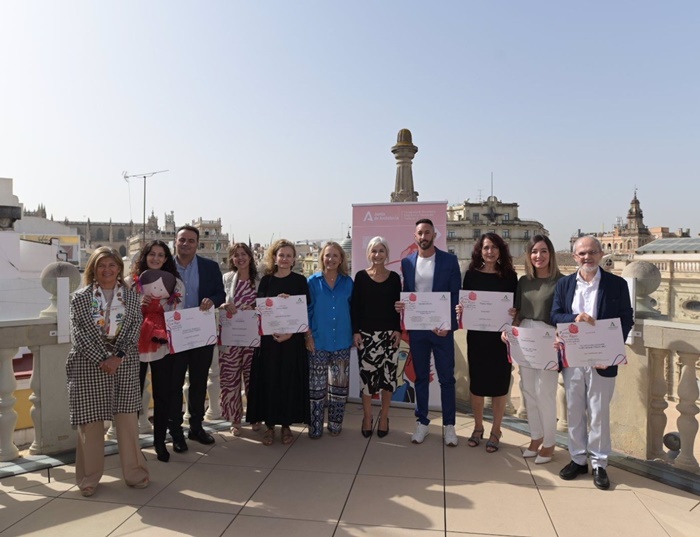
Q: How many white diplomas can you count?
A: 7